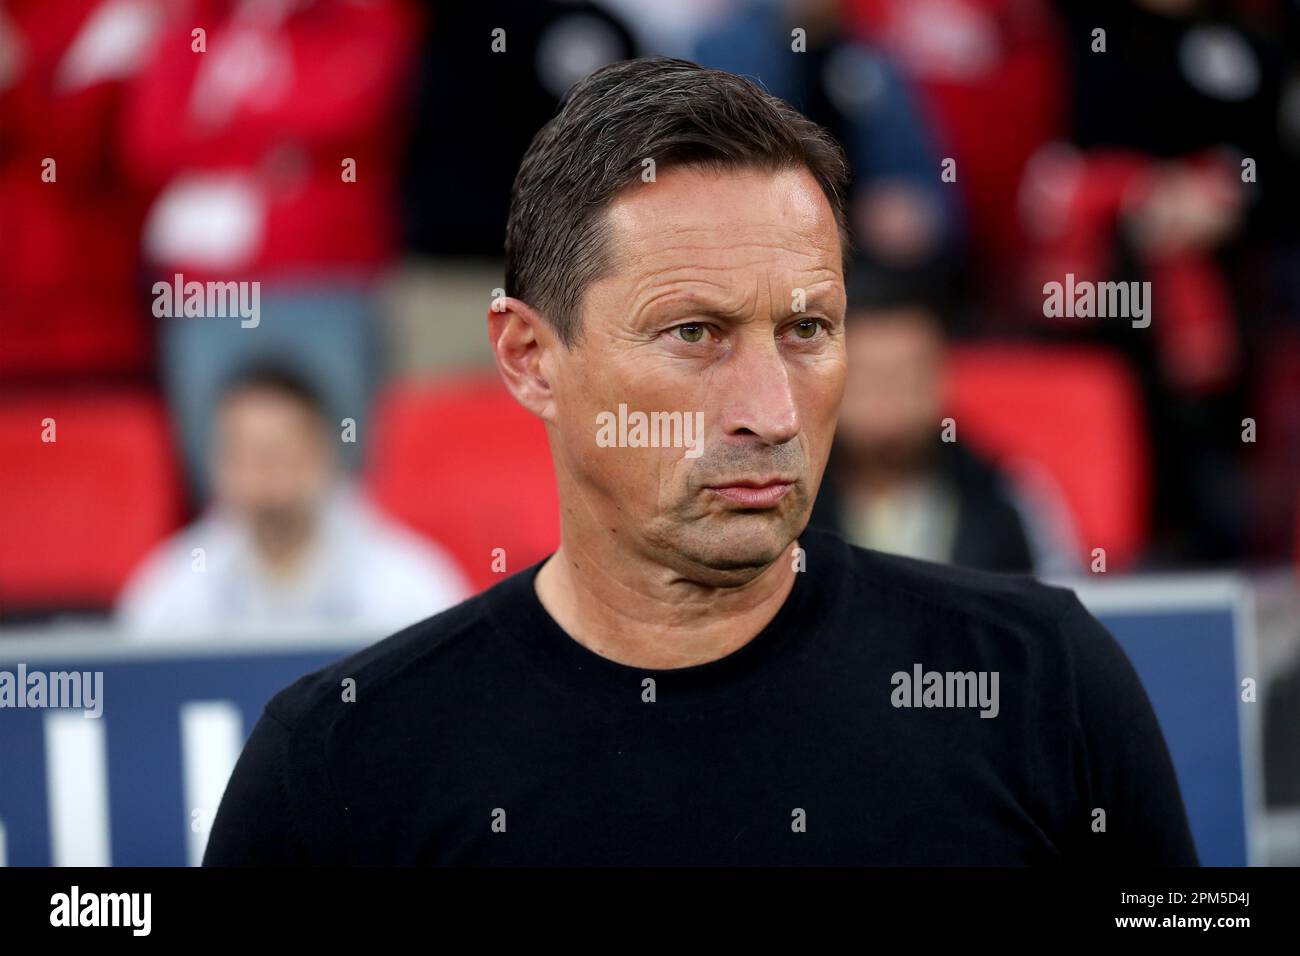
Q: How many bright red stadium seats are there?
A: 3